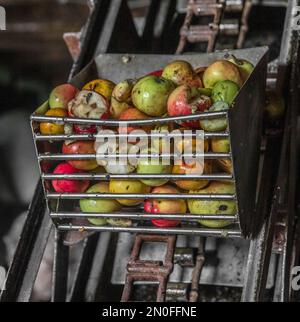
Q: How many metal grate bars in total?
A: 7